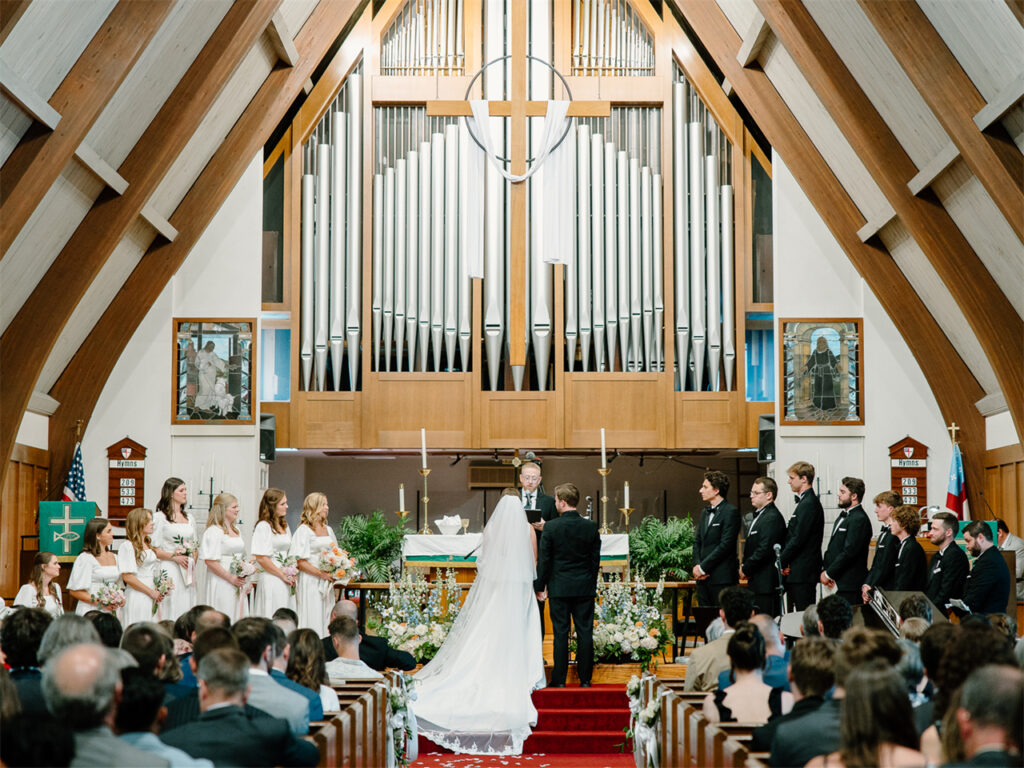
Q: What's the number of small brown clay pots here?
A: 0